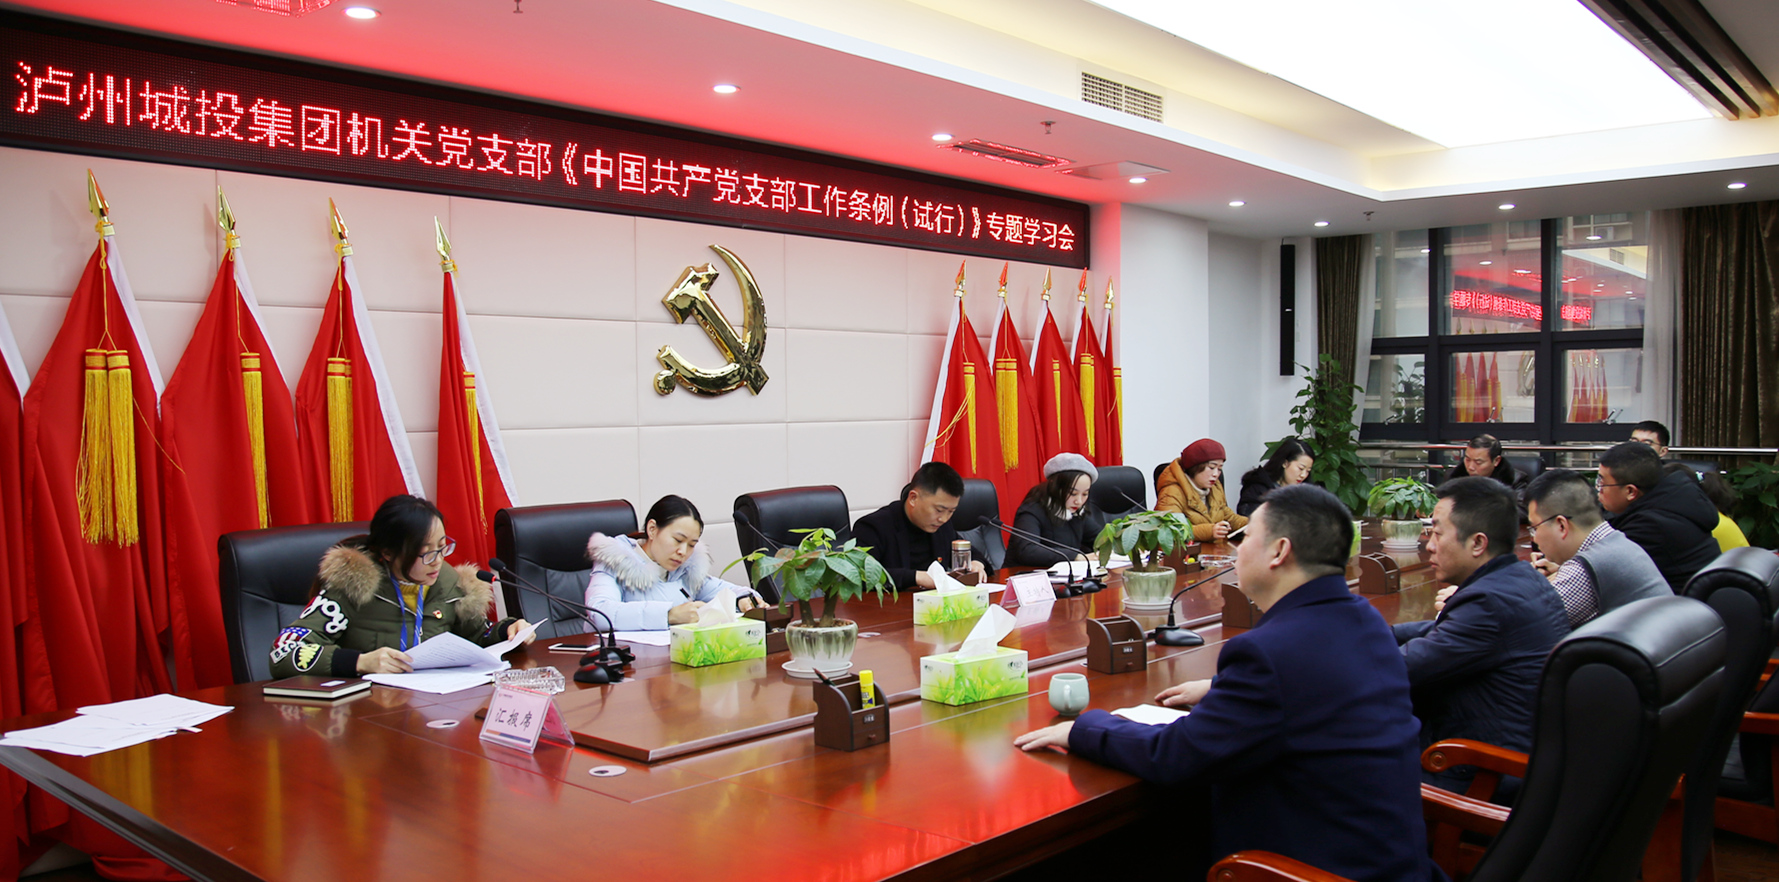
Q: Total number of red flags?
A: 10